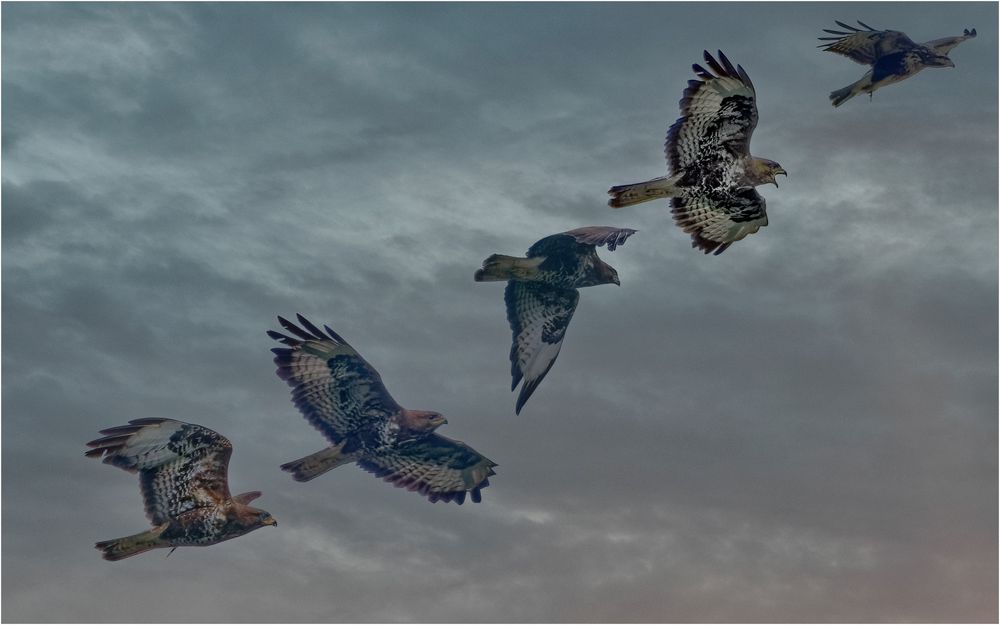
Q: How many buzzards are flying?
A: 5